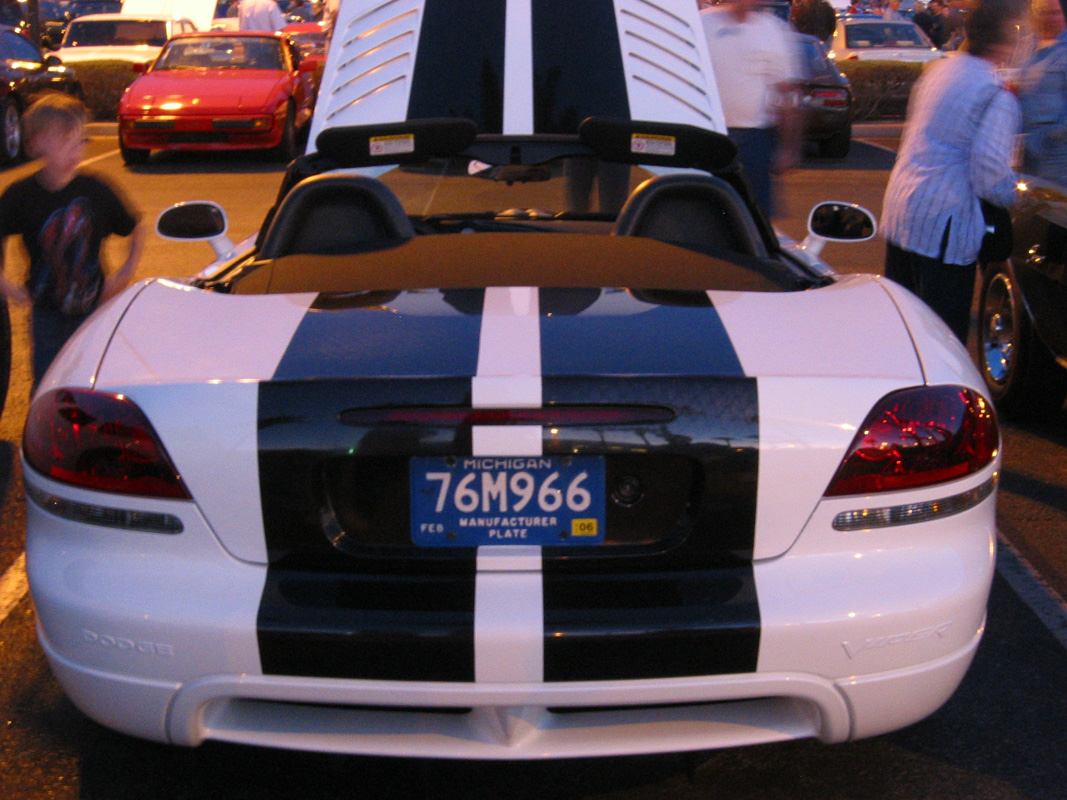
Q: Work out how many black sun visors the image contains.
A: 2